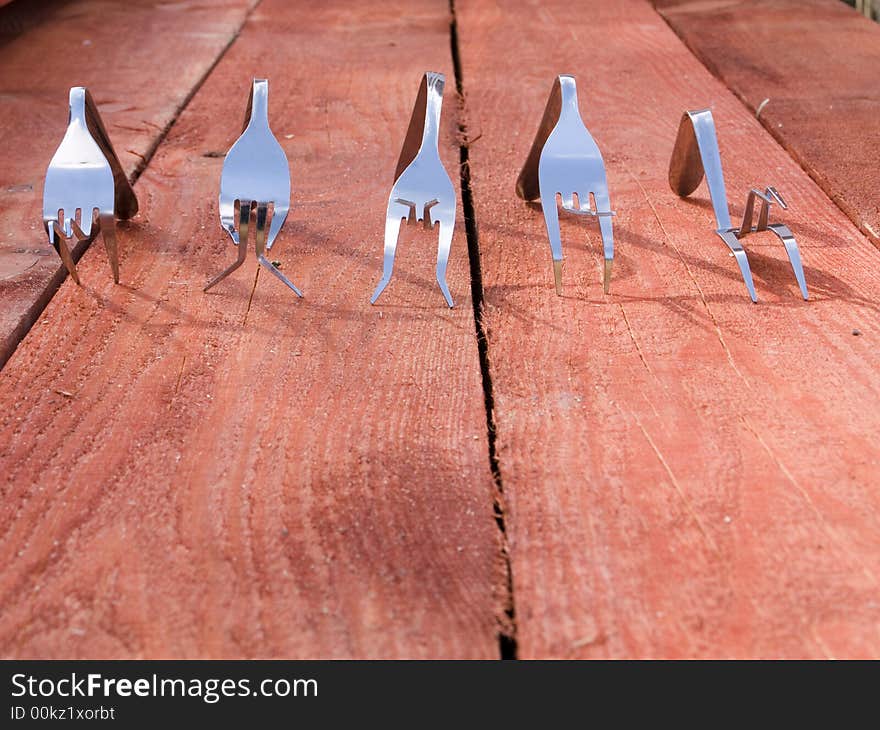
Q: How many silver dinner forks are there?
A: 5